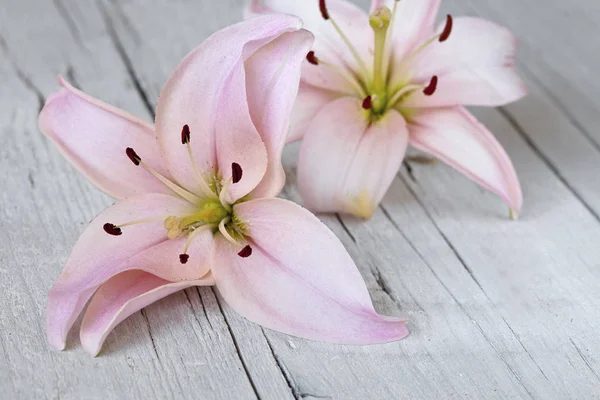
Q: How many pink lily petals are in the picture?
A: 12